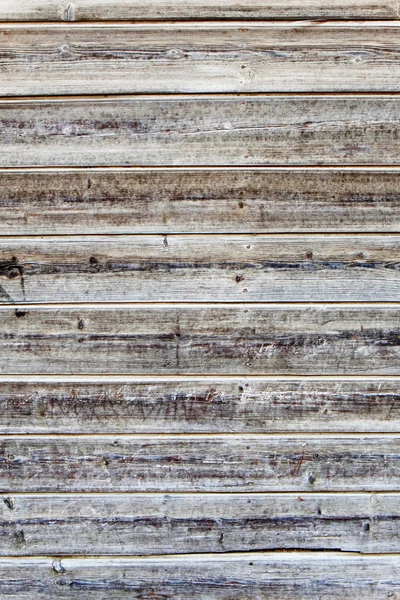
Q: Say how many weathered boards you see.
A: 10